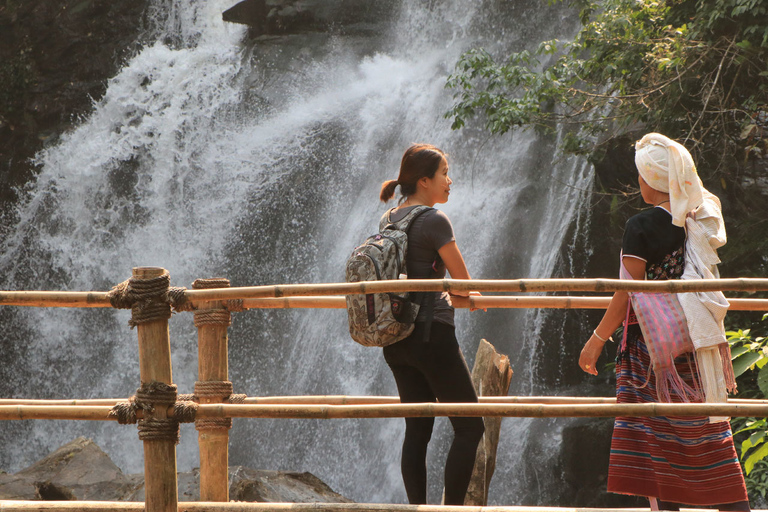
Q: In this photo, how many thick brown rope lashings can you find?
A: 4